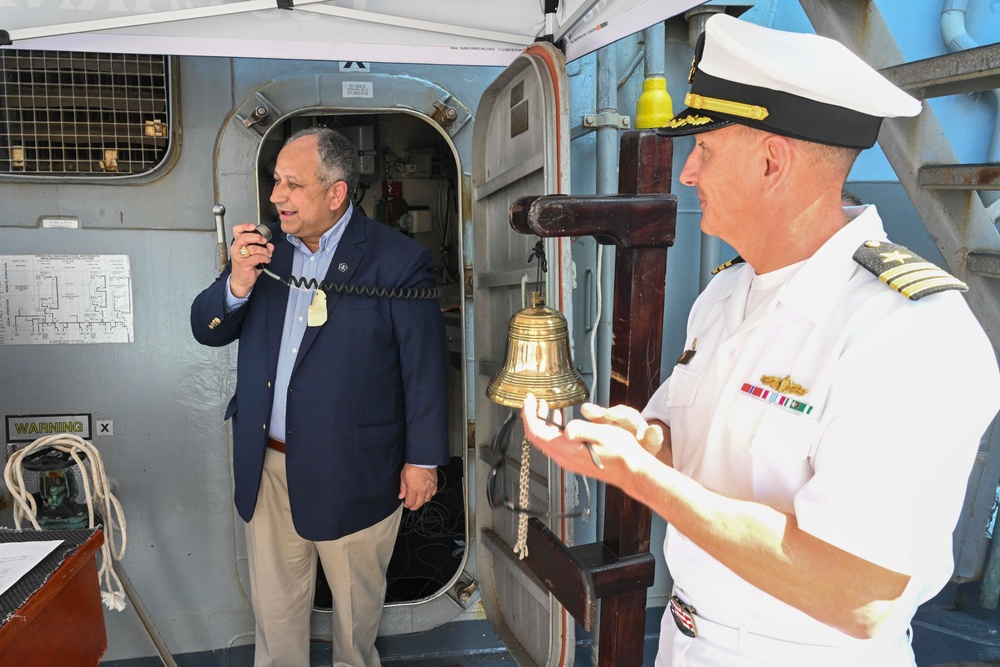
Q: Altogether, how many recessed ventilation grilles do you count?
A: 1